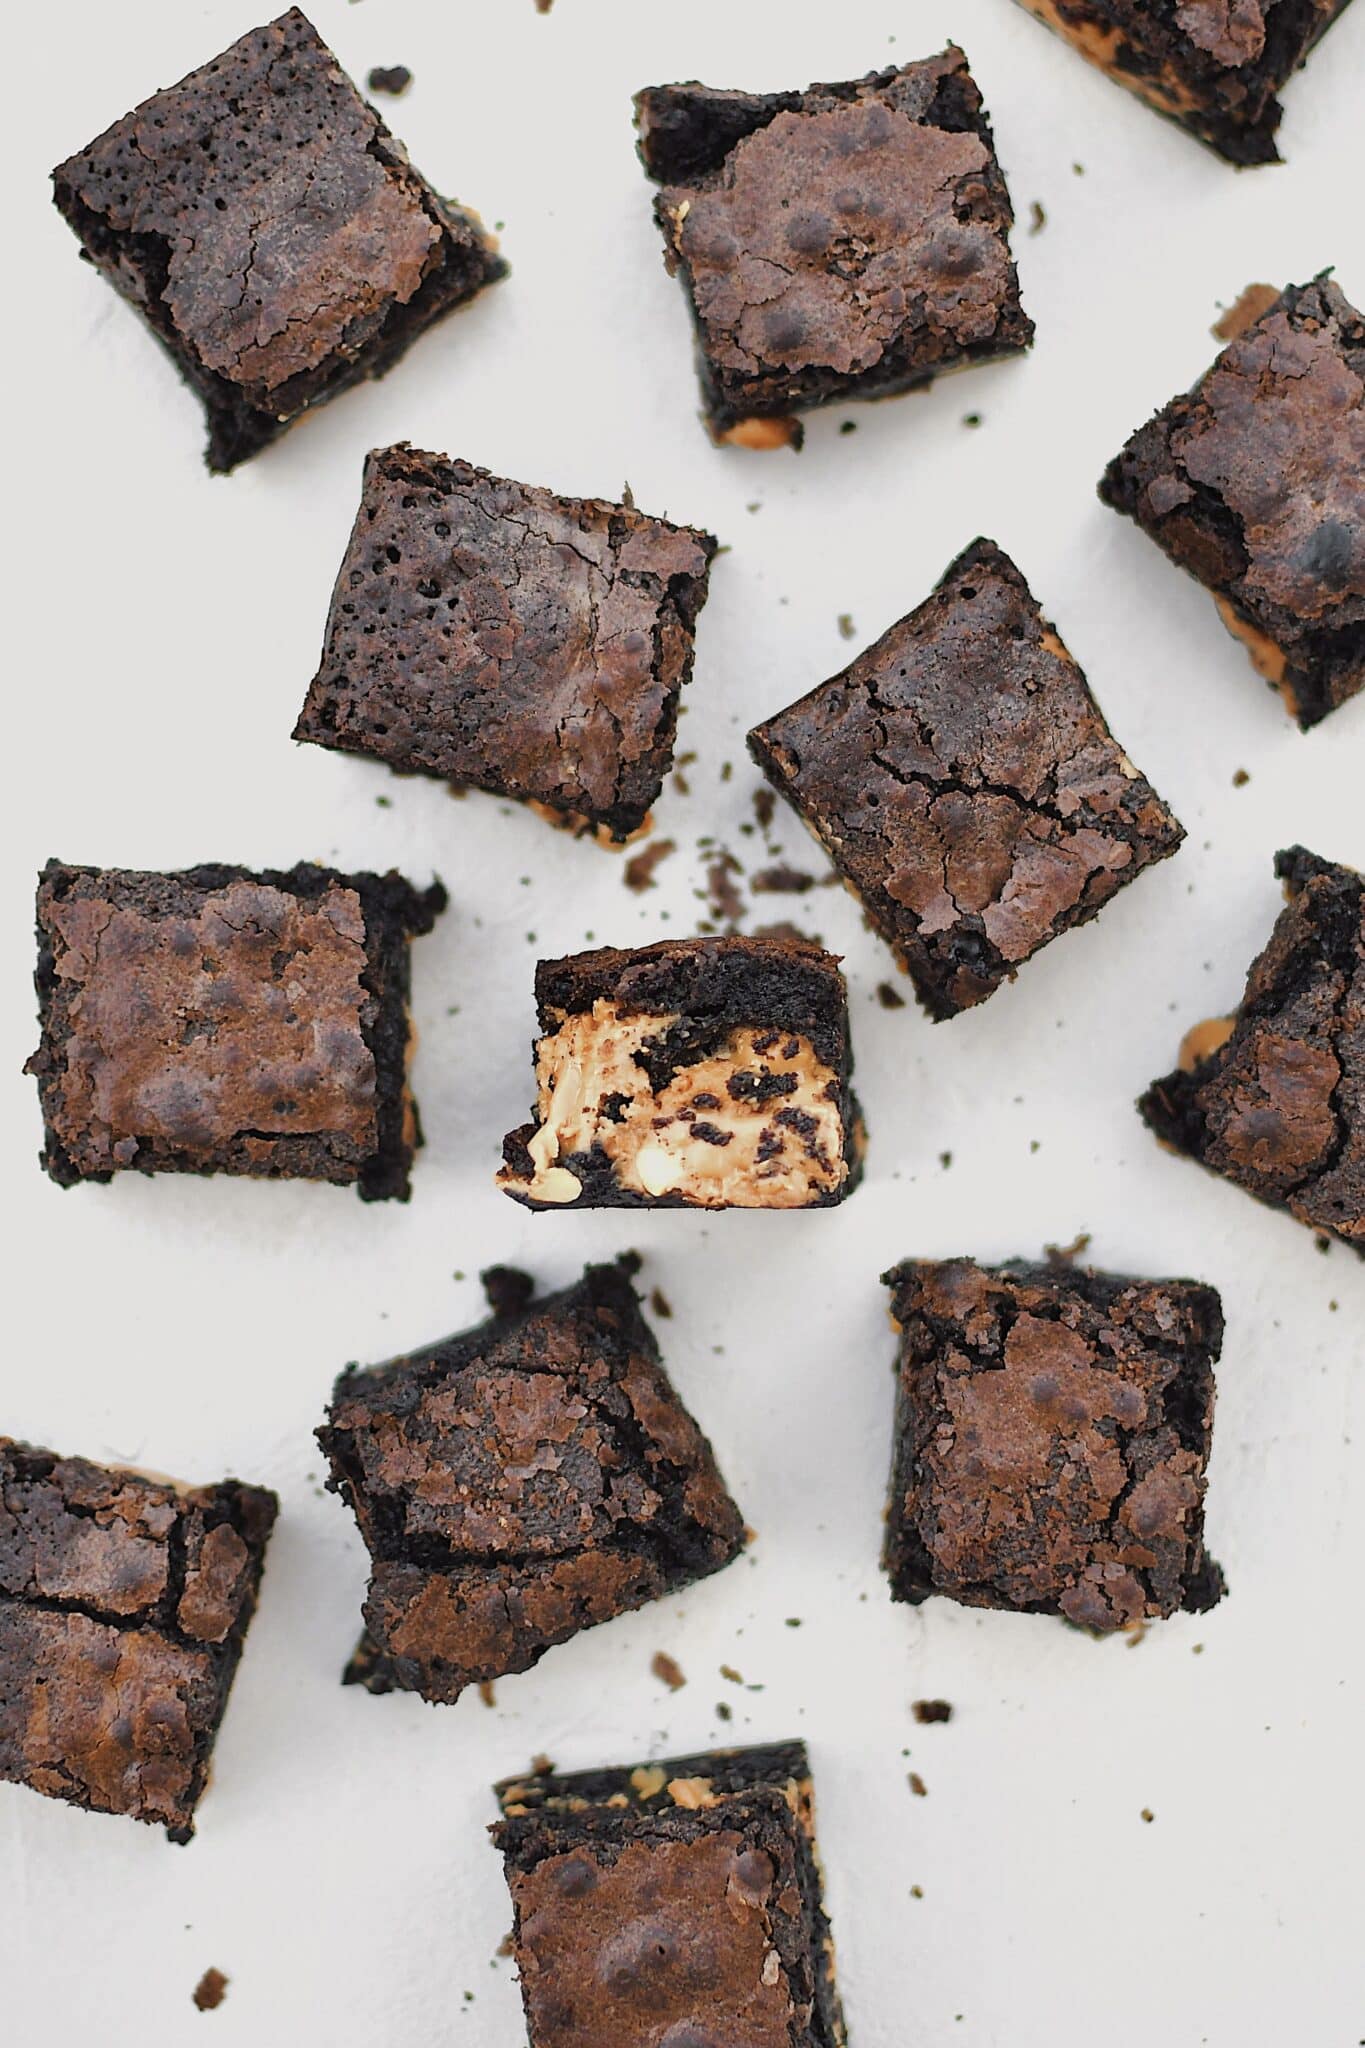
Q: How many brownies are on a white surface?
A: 13